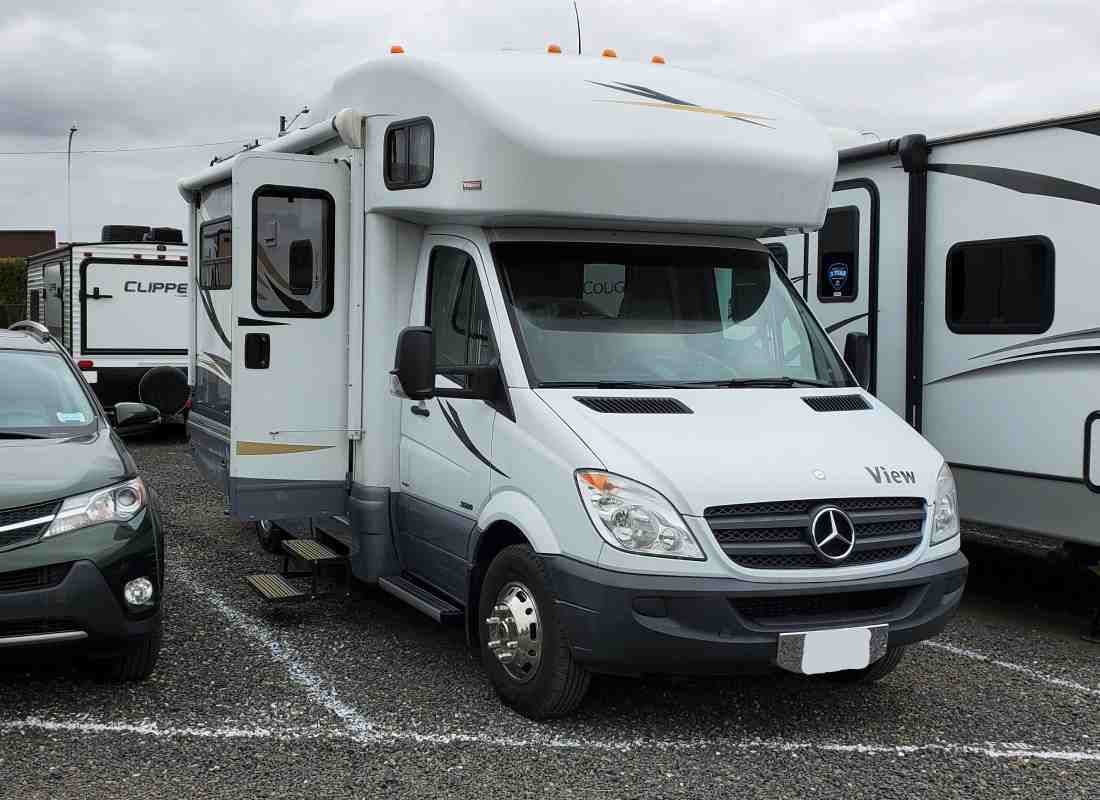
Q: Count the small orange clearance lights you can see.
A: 4